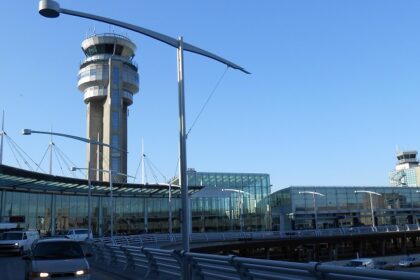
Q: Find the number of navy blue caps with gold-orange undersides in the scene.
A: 0